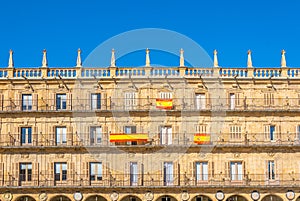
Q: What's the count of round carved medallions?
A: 9